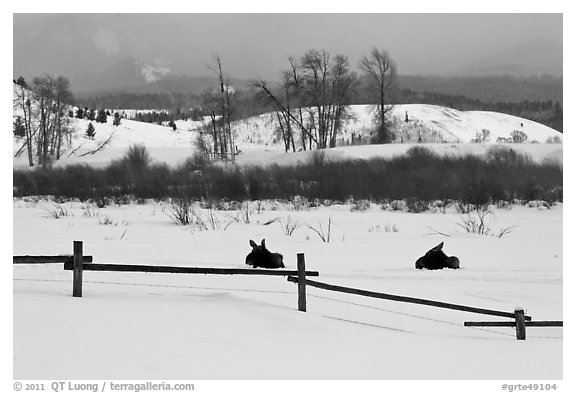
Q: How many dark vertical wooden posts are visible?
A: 3